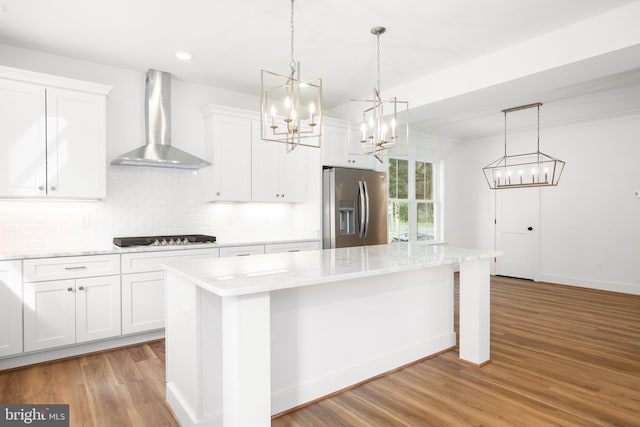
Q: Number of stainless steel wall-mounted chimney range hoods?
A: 1